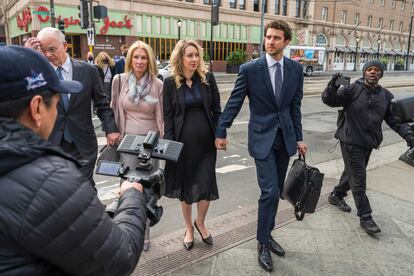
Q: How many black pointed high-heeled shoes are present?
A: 2